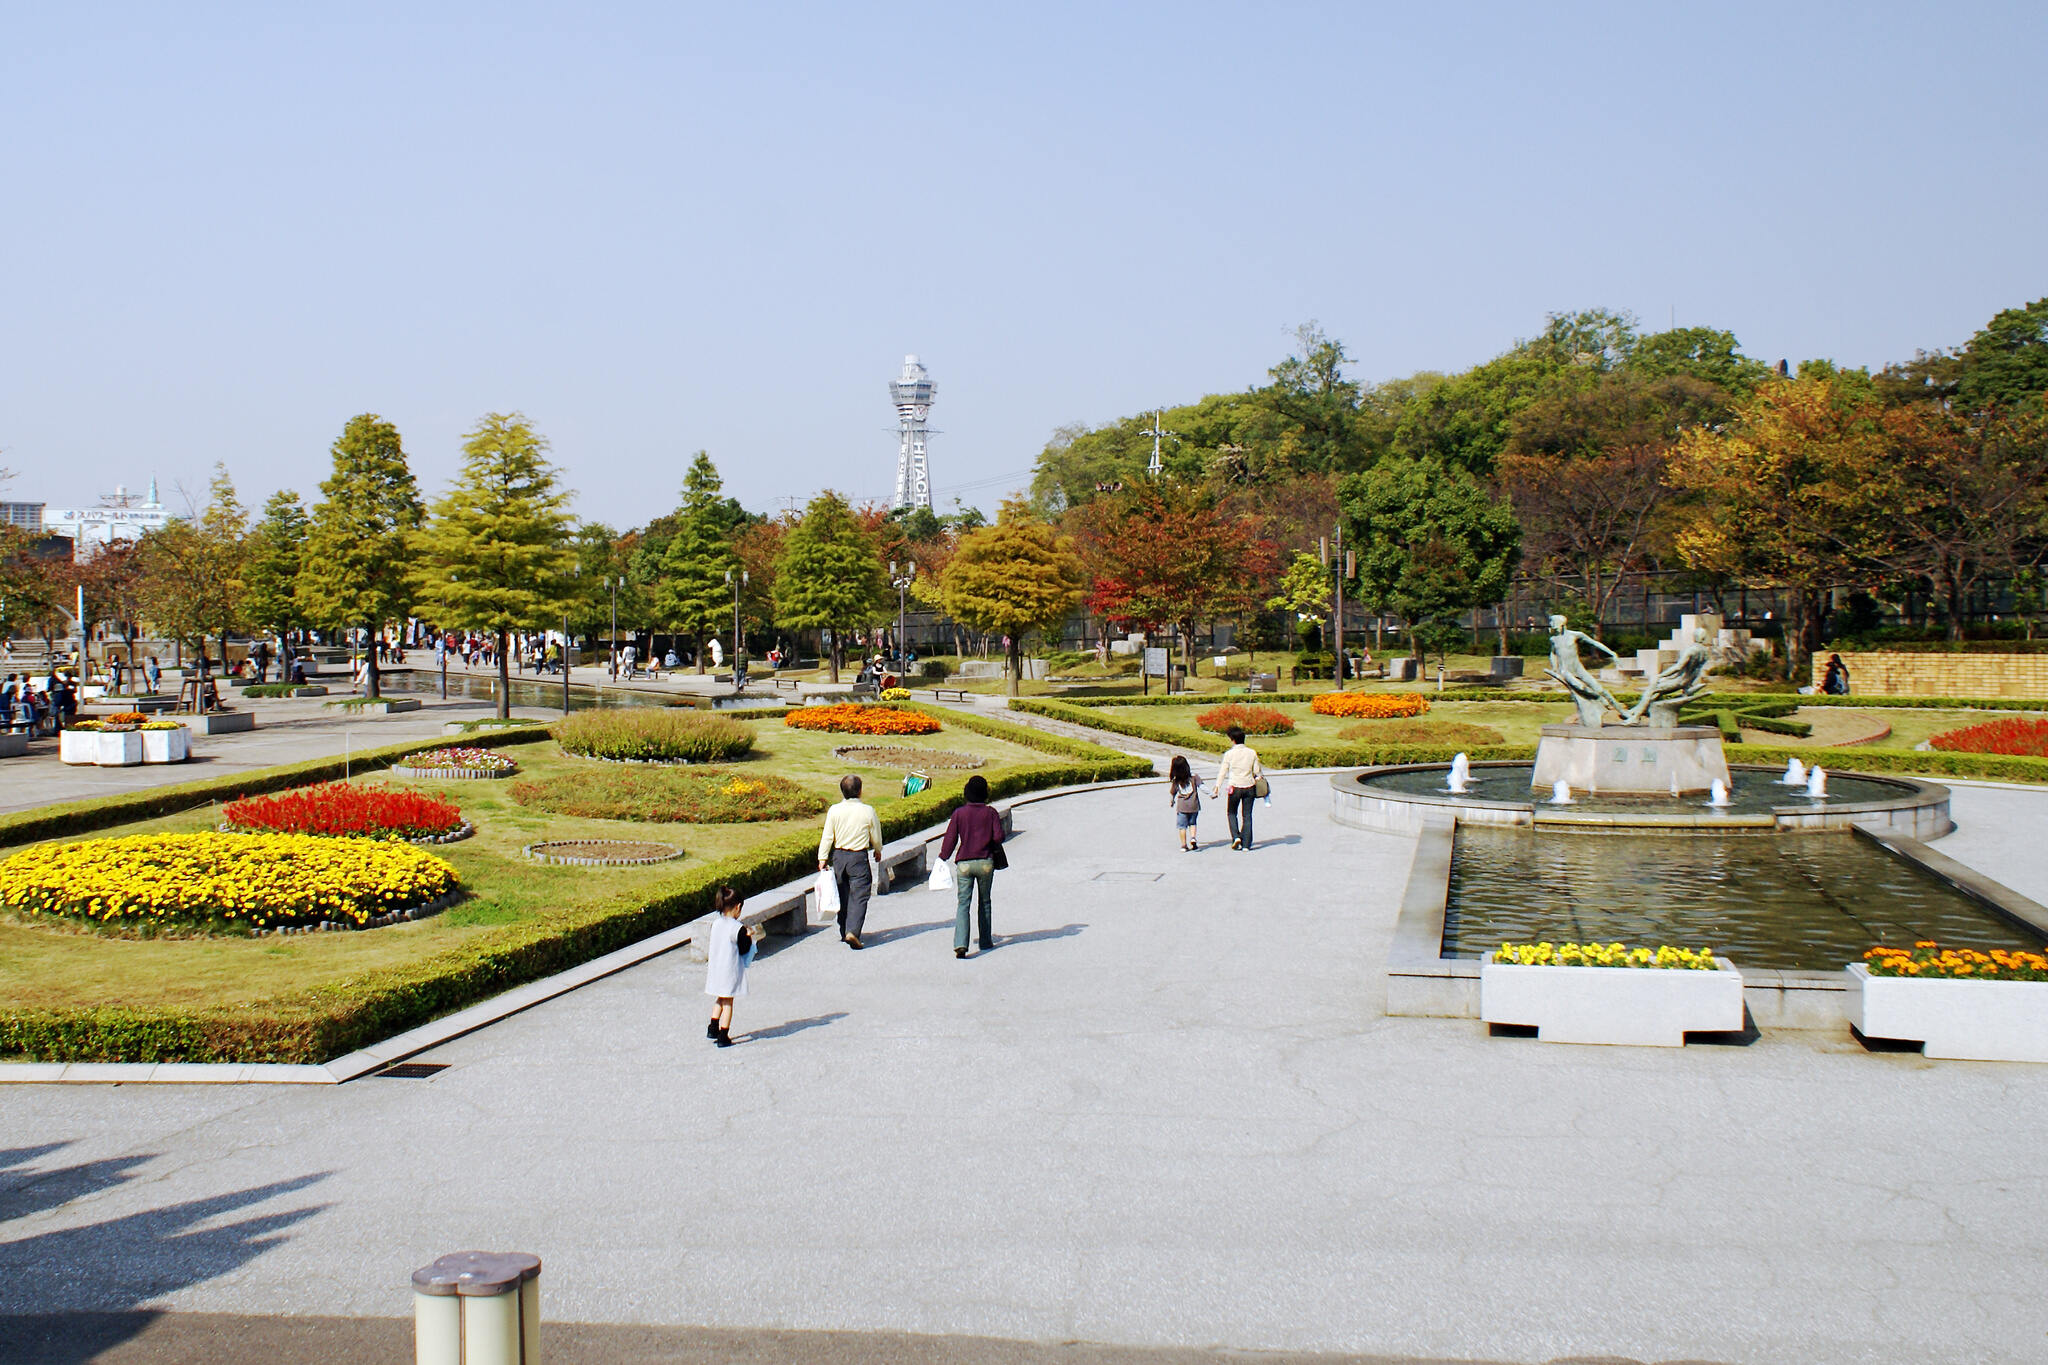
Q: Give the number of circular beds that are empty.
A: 2